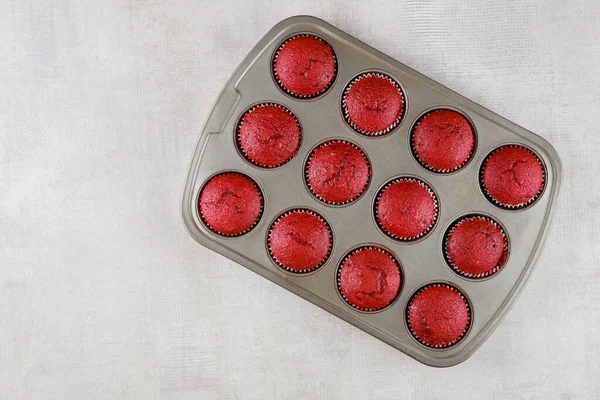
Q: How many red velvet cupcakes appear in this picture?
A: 12